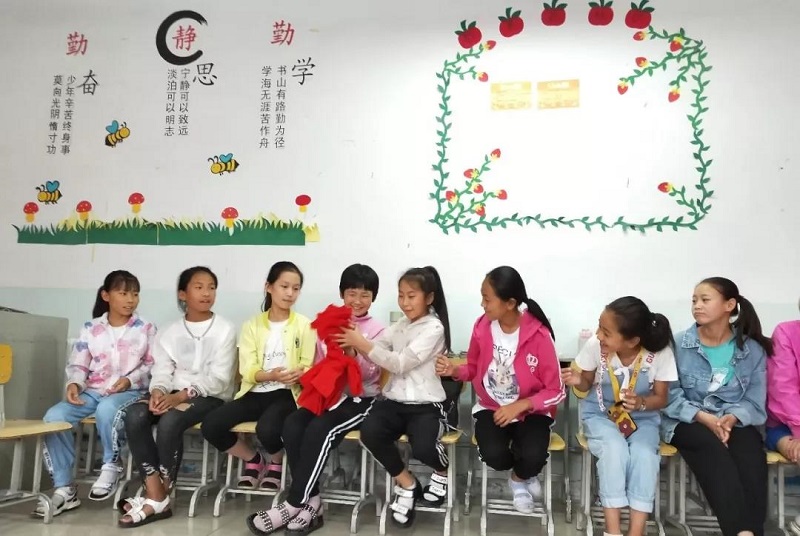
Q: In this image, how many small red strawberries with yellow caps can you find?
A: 14